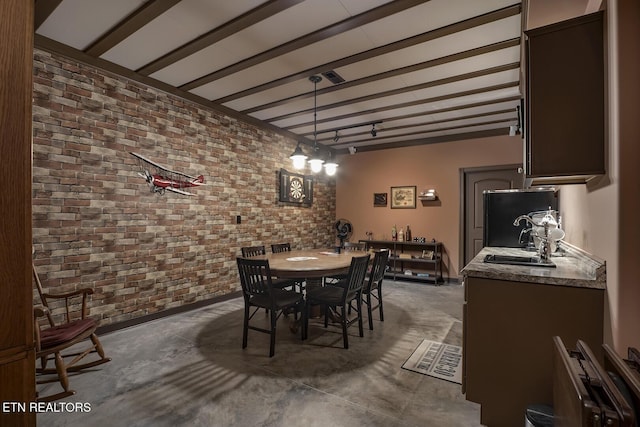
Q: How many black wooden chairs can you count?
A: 6